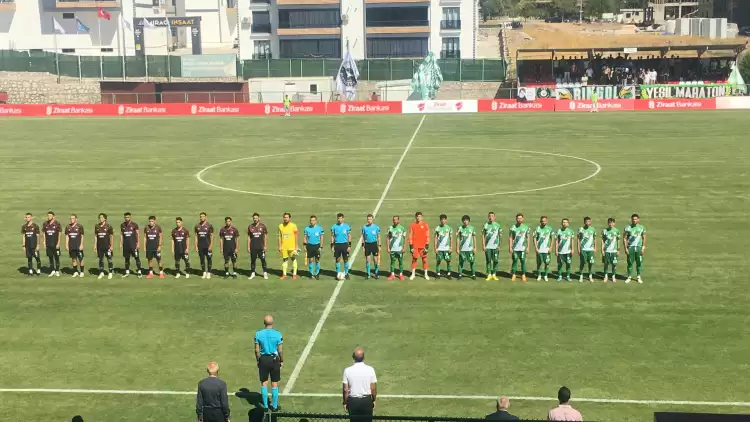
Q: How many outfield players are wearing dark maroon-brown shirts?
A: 10